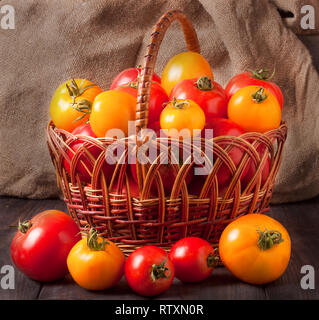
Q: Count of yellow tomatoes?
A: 7